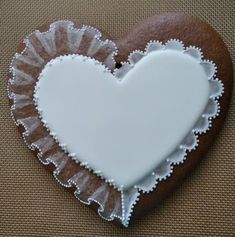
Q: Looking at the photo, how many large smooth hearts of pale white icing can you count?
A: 1